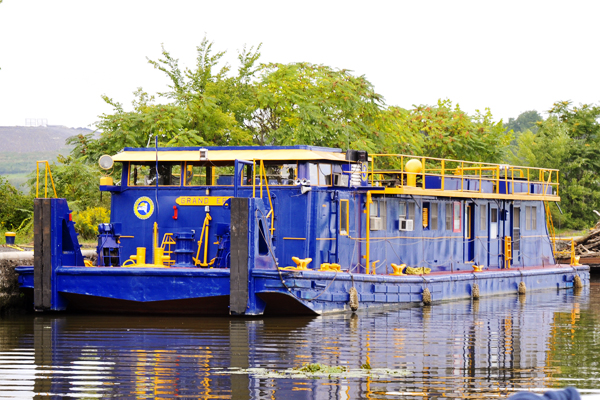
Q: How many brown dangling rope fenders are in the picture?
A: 5